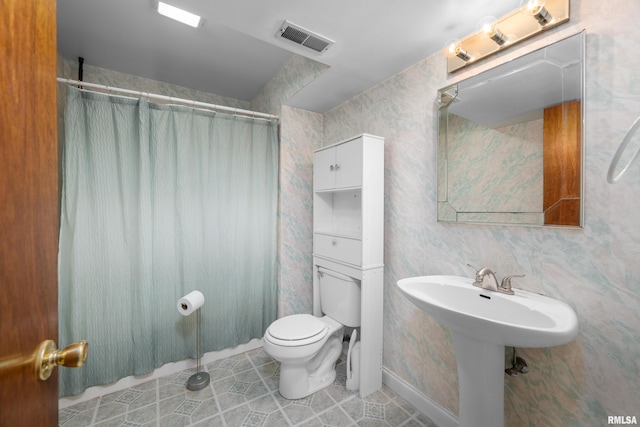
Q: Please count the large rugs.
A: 0